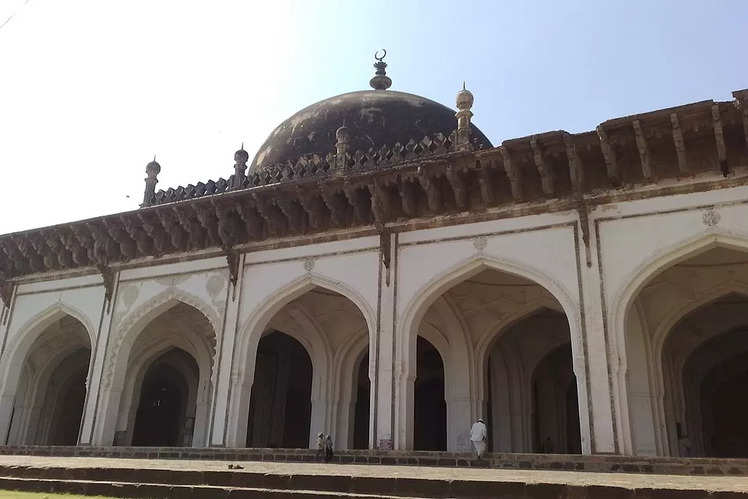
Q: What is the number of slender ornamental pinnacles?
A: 4